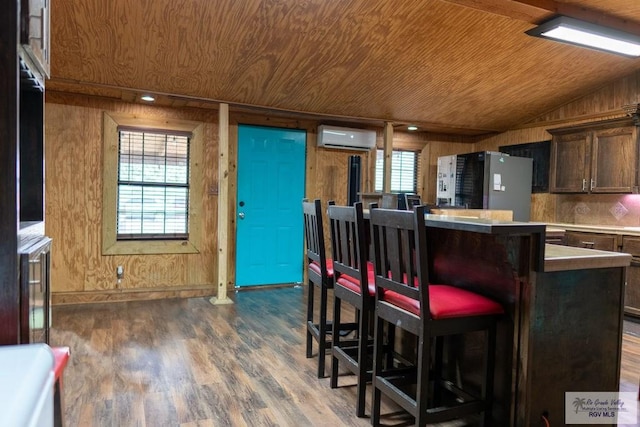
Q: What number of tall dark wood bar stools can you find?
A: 3